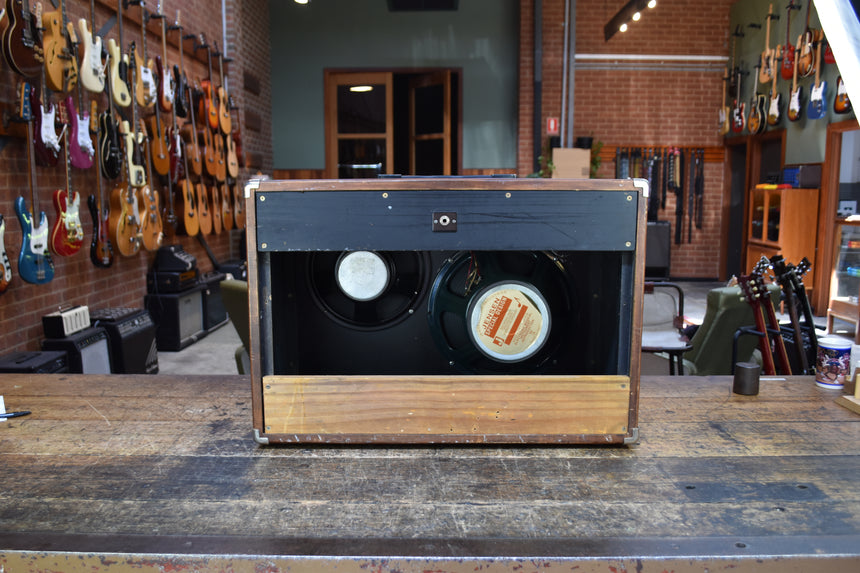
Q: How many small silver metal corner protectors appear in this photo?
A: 4